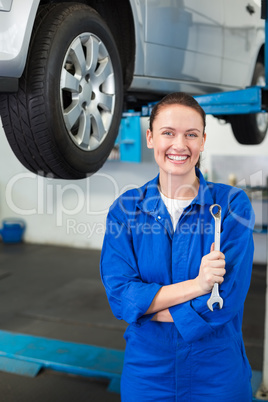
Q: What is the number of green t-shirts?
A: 0